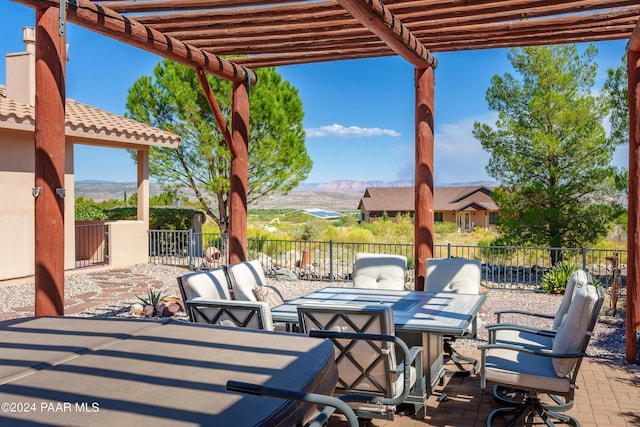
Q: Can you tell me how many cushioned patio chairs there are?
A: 8